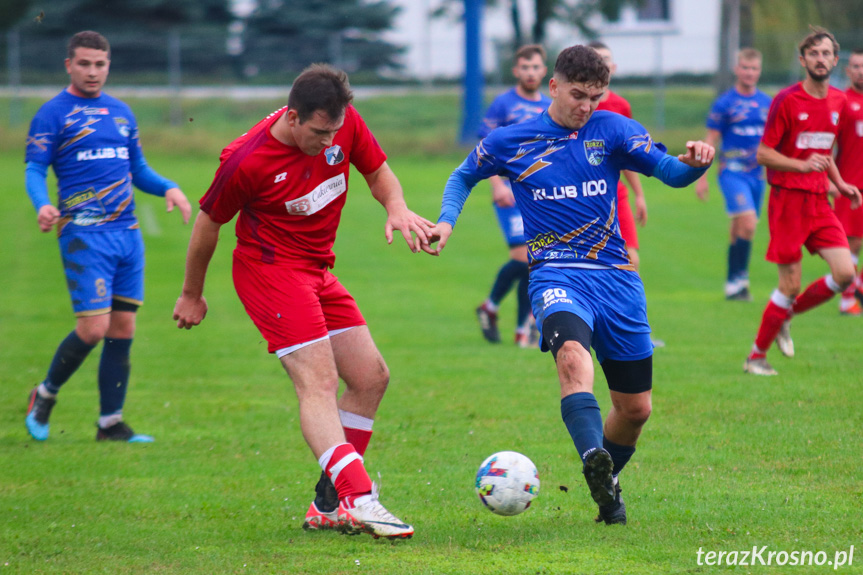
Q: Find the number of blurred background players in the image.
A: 6